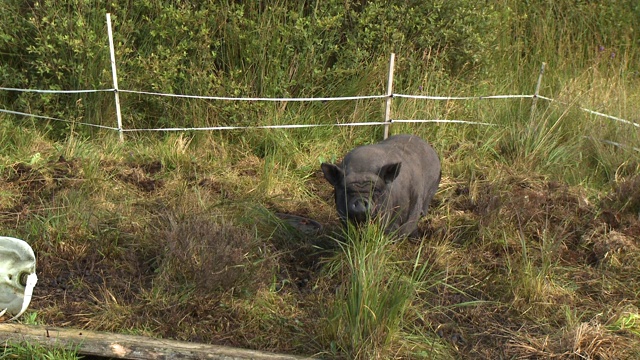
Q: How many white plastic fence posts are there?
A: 3